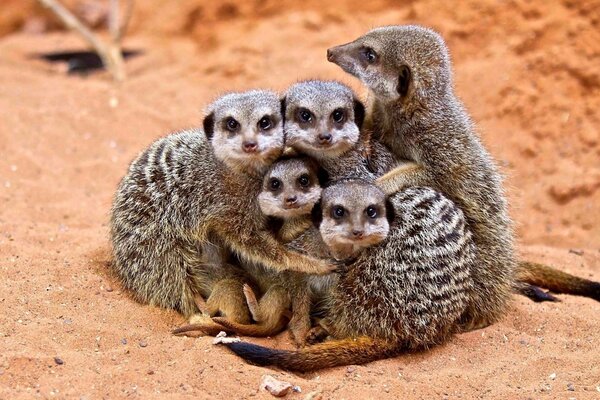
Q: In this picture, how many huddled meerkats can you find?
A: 5